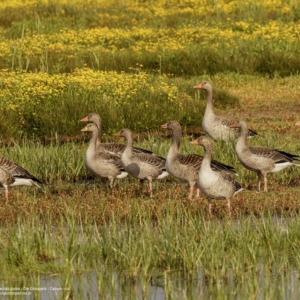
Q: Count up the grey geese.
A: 8